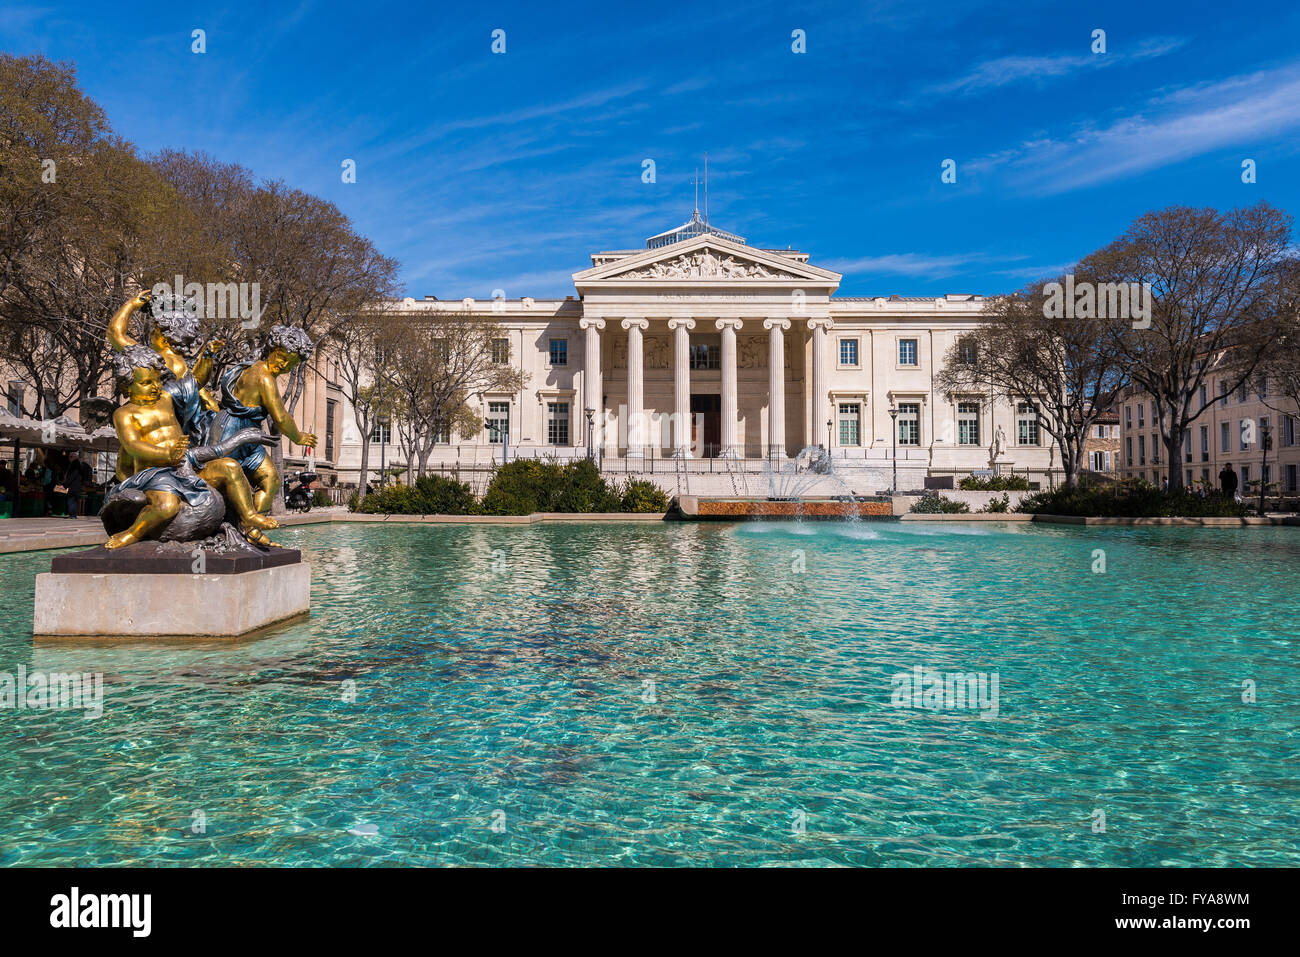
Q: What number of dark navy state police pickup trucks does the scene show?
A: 0